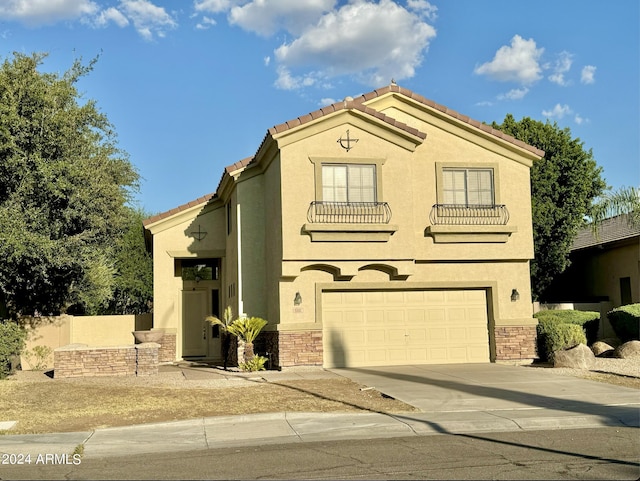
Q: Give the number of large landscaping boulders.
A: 3